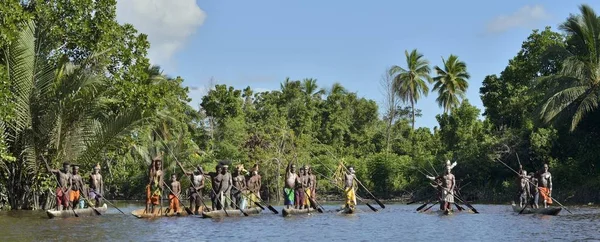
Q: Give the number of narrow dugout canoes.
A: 7